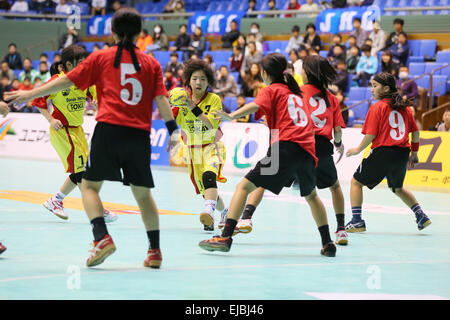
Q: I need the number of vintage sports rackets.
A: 0